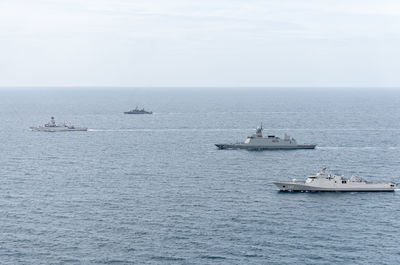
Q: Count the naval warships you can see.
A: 4